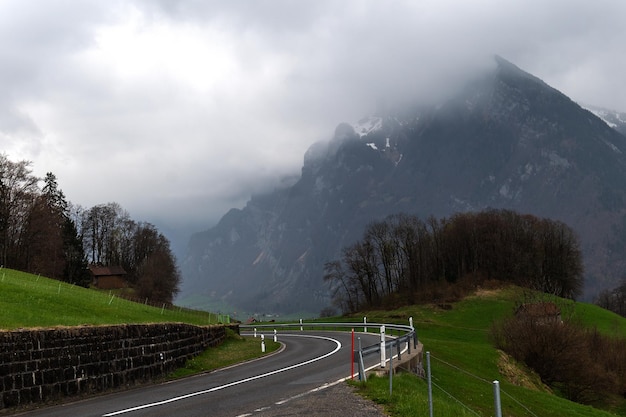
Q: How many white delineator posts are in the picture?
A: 7